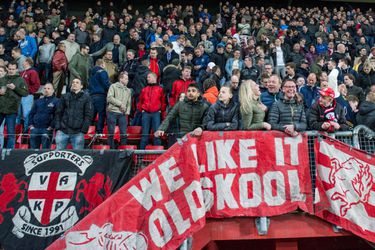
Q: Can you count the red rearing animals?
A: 2